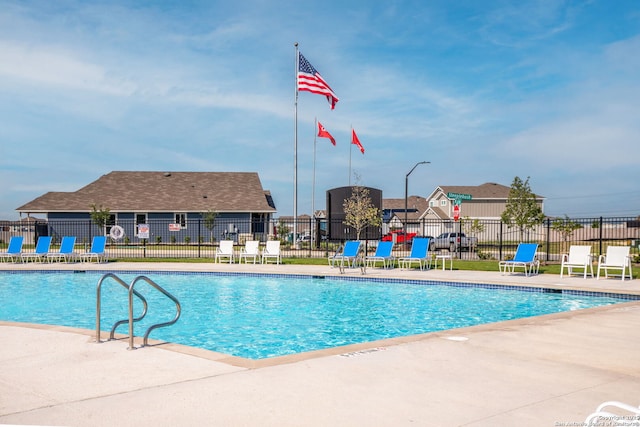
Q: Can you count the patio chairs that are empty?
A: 13